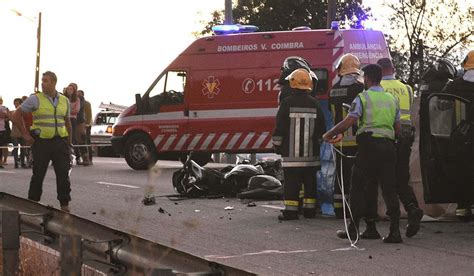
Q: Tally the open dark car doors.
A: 1